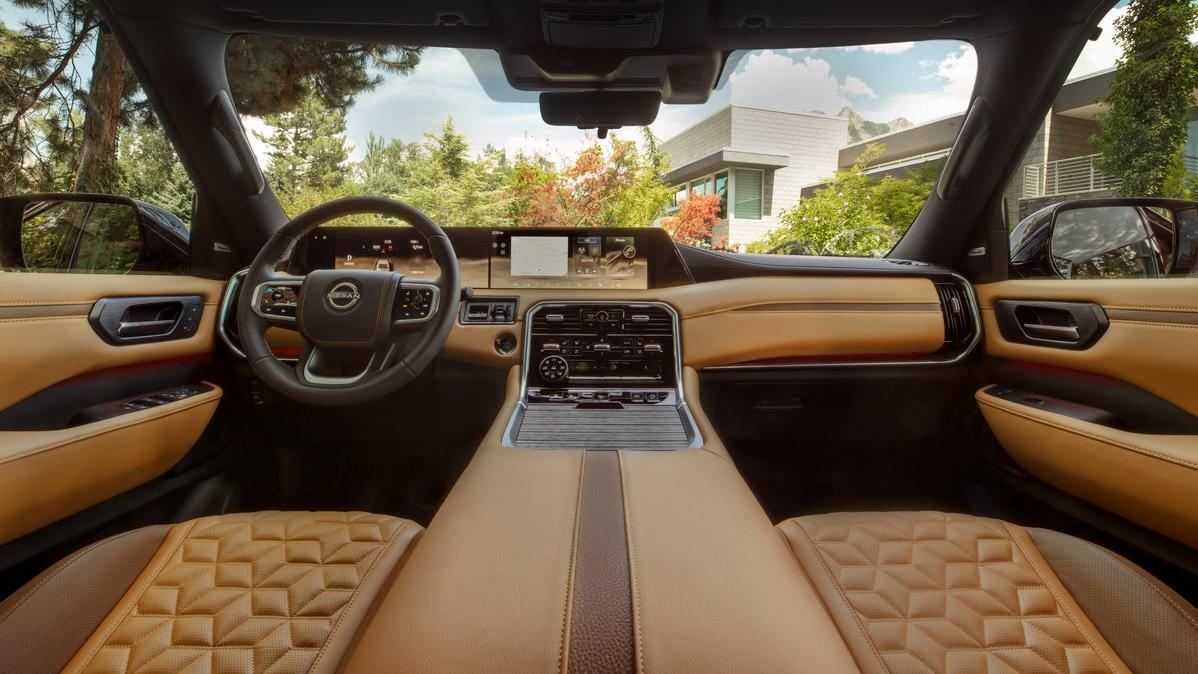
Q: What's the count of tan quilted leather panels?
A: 2